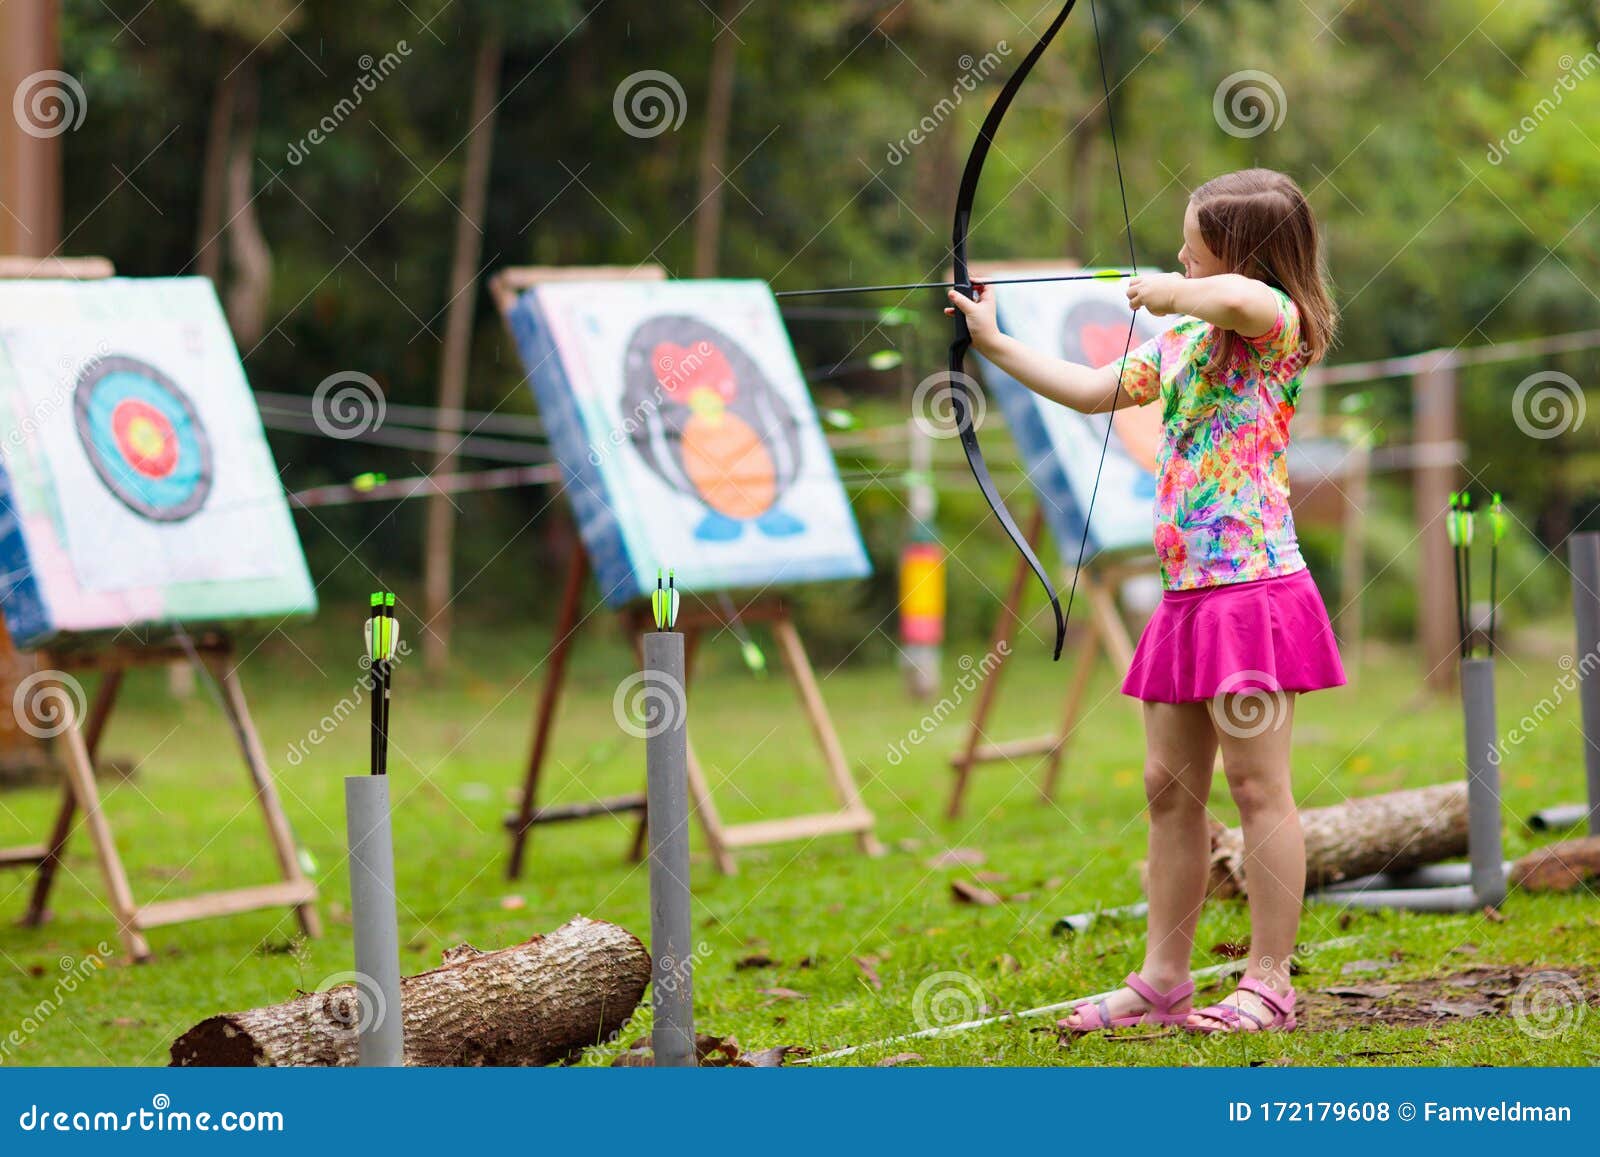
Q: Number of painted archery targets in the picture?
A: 3